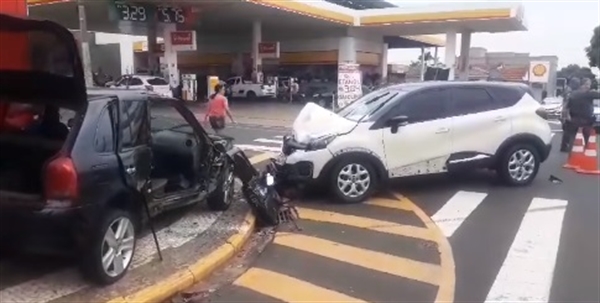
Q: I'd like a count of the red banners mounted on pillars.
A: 2